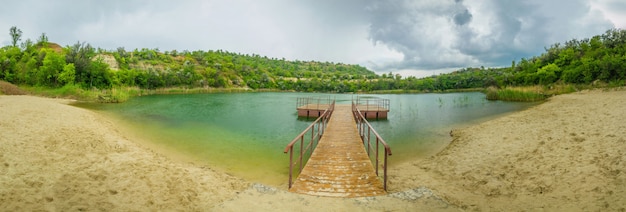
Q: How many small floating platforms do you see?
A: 2